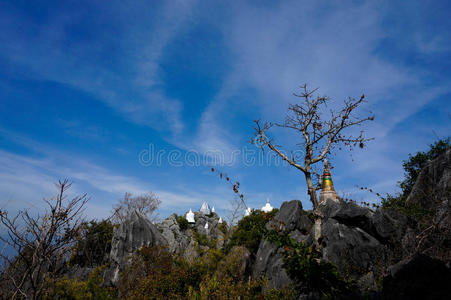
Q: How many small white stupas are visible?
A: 7